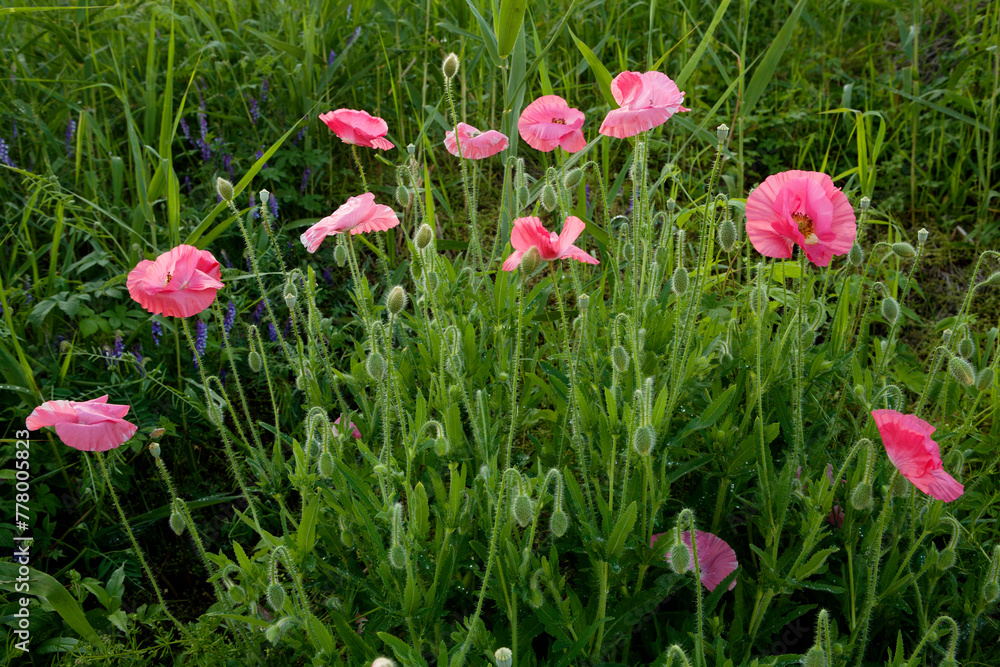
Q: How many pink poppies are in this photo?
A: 11